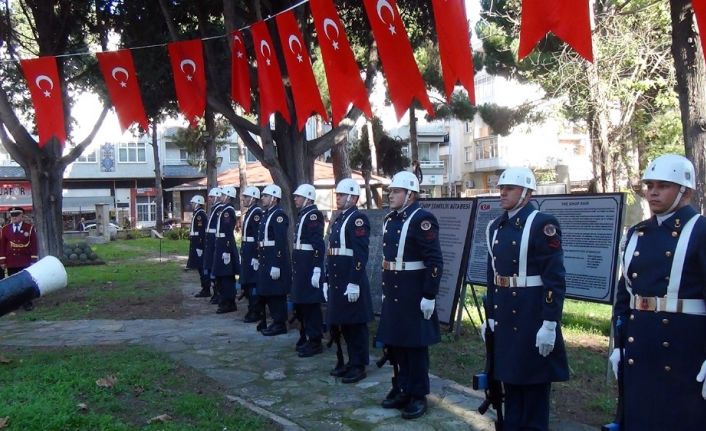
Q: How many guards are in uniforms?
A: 10